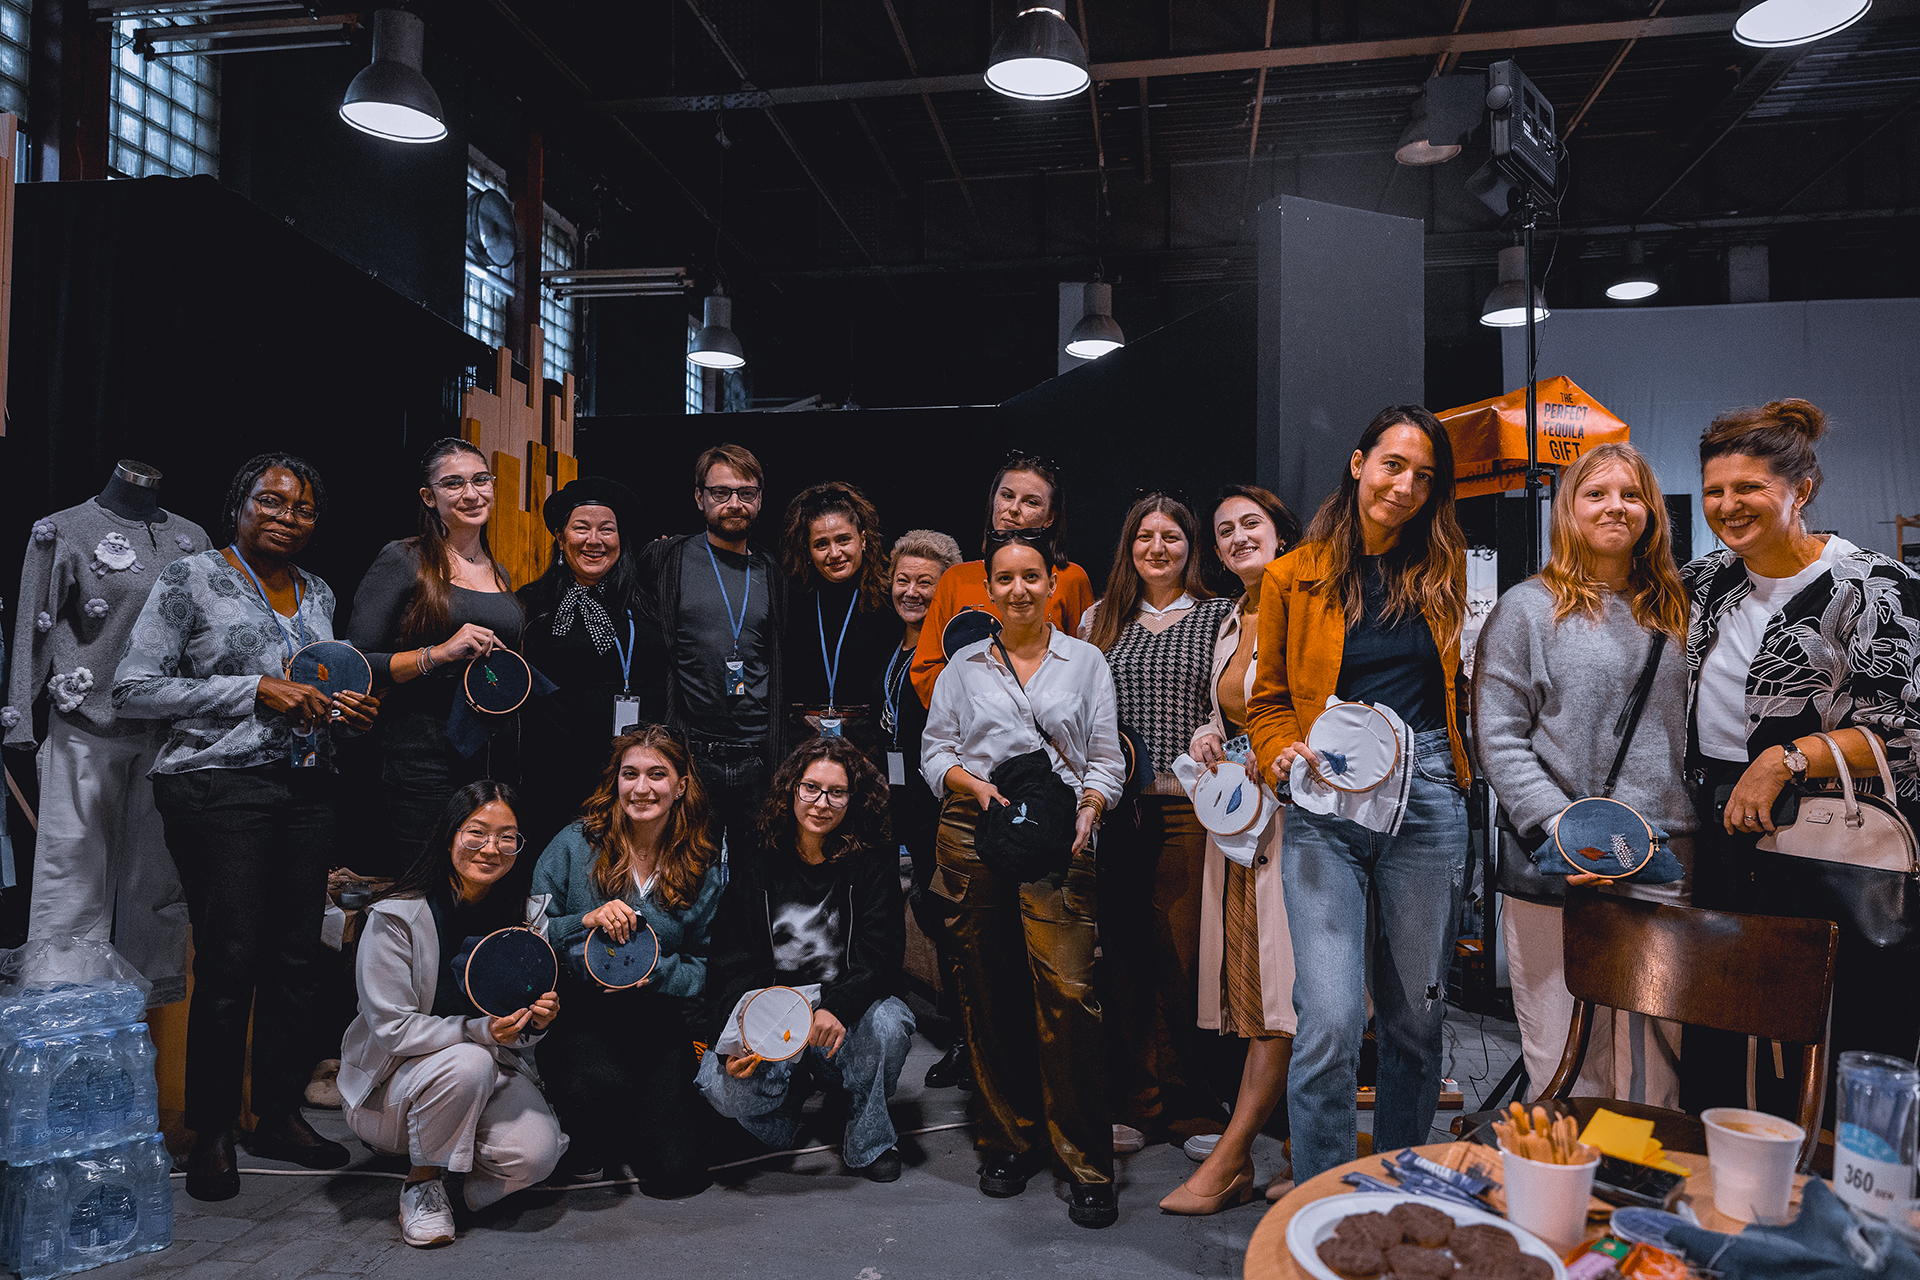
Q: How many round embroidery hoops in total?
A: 10